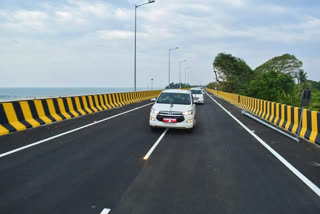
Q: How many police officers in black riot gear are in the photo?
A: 0